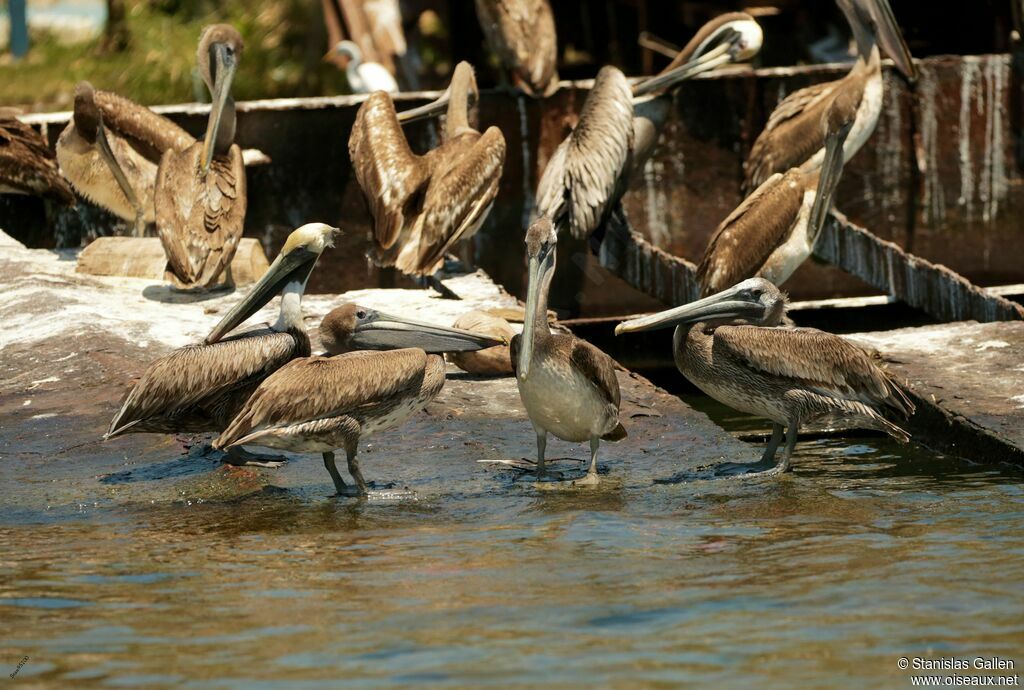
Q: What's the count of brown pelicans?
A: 12